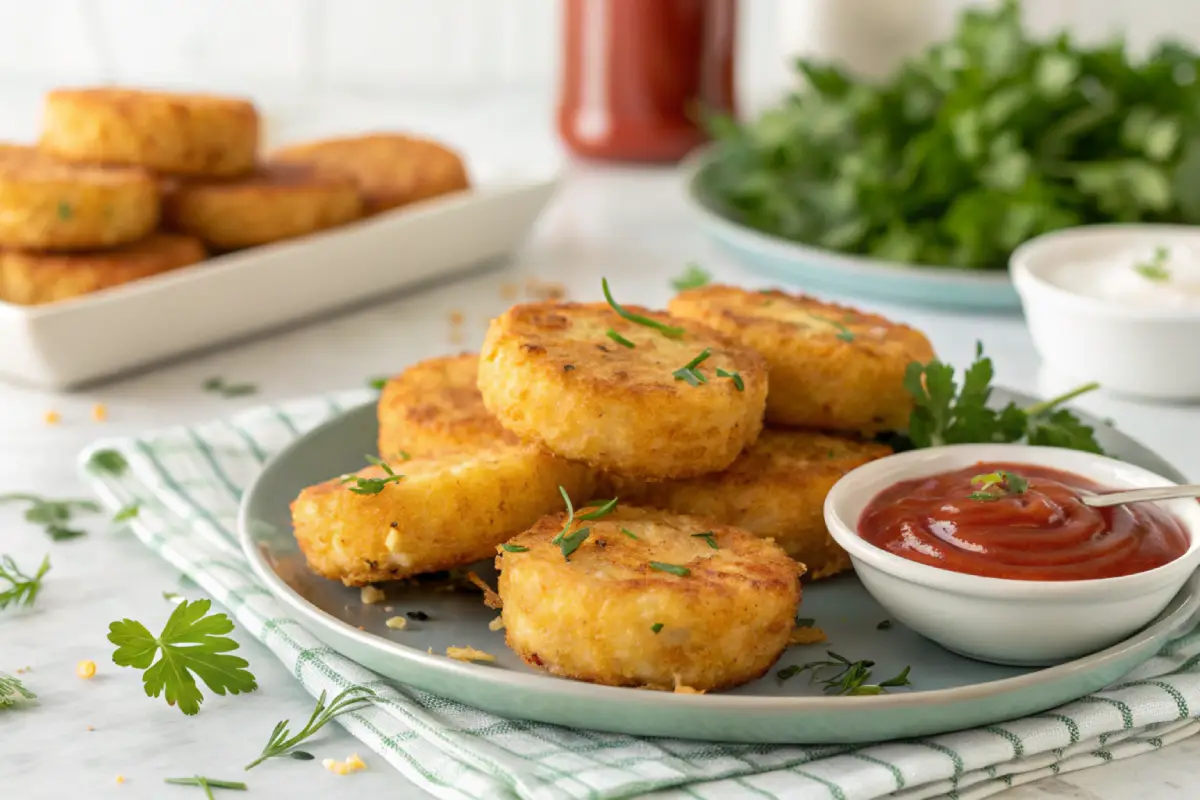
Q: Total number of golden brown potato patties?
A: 11